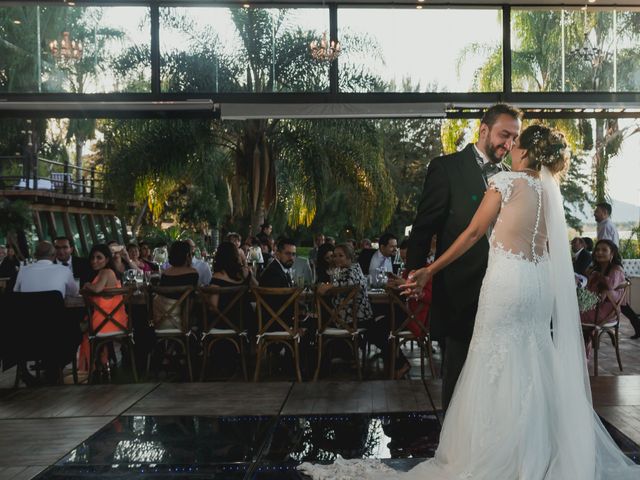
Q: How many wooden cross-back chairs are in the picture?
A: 7